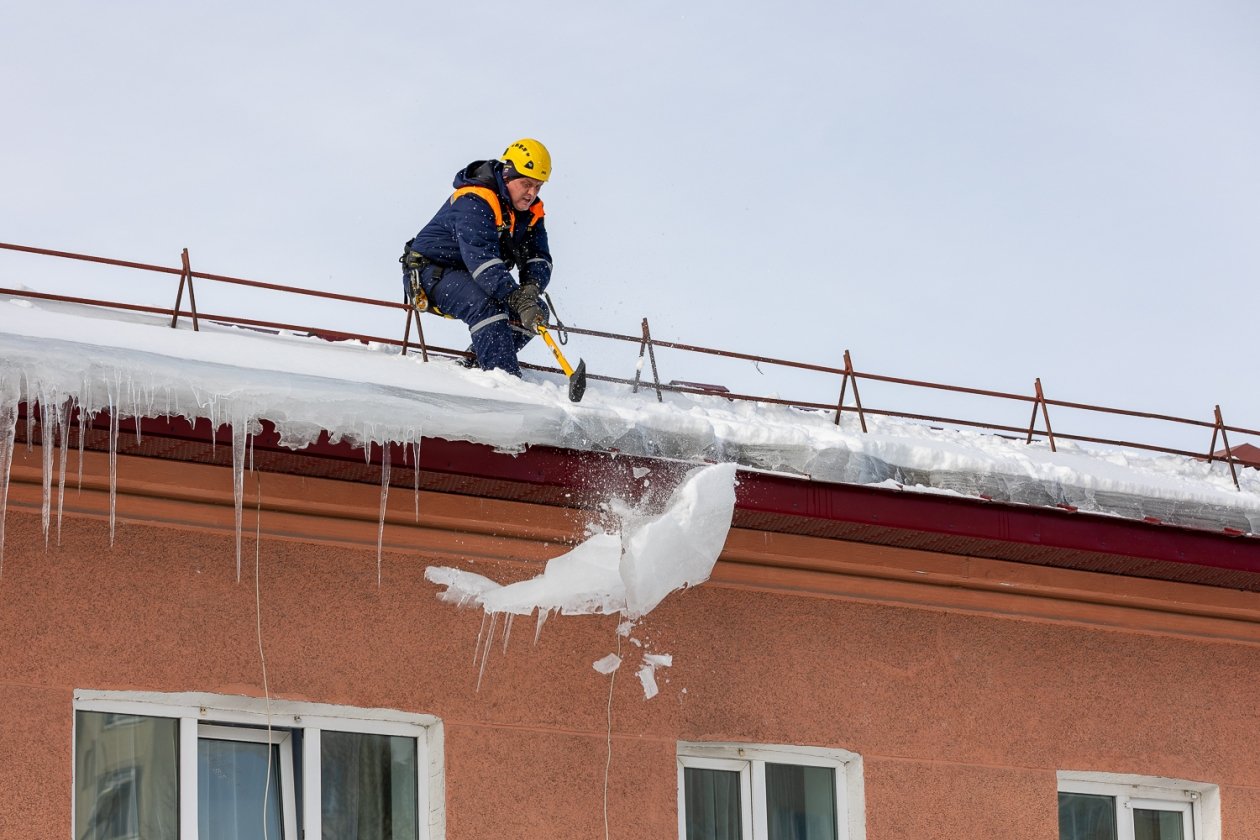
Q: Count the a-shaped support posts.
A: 6